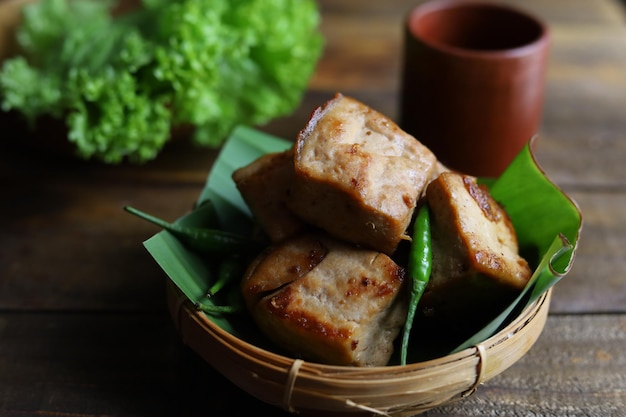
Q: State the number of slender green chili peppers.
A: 4